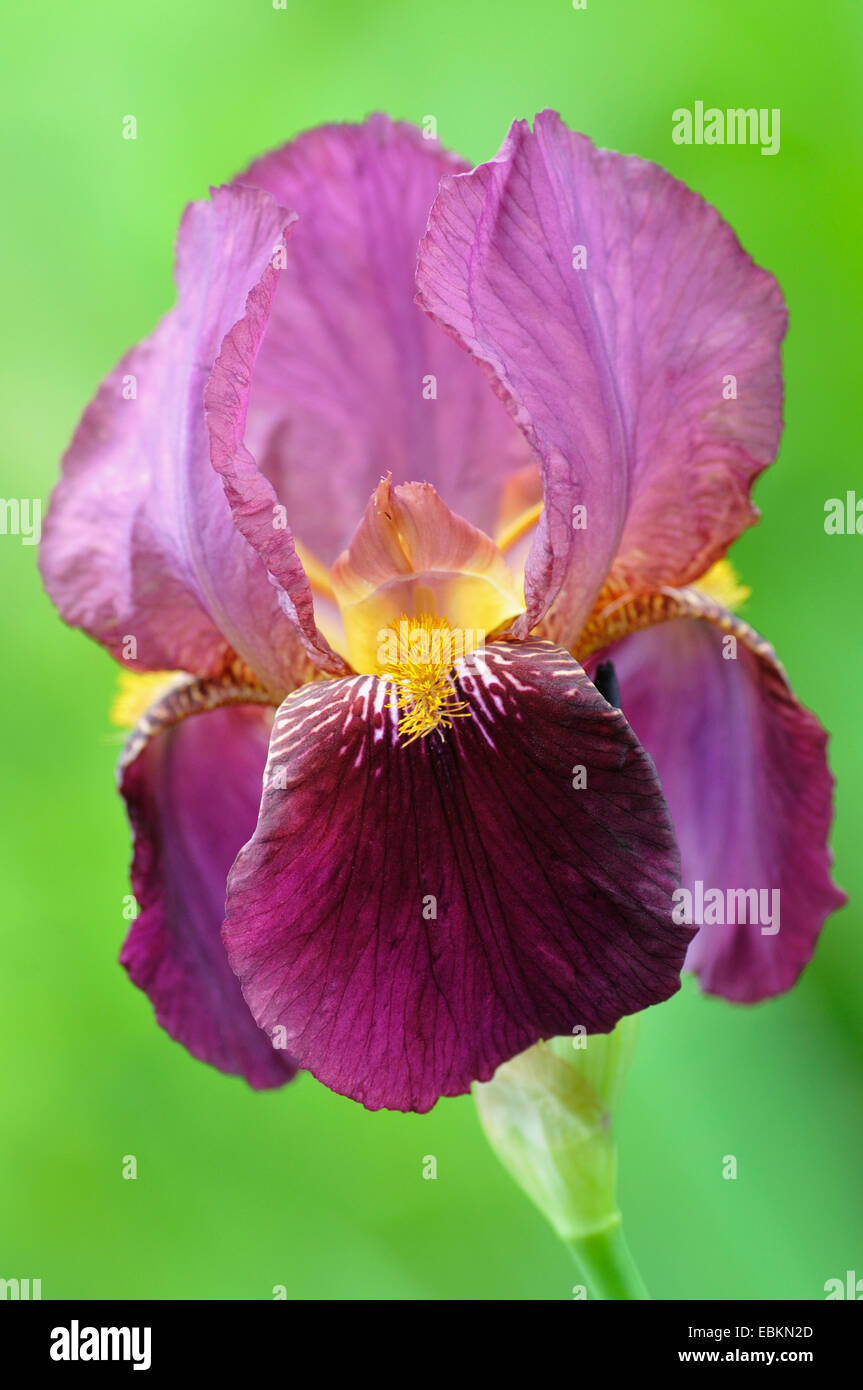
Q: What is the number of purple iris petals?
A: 6